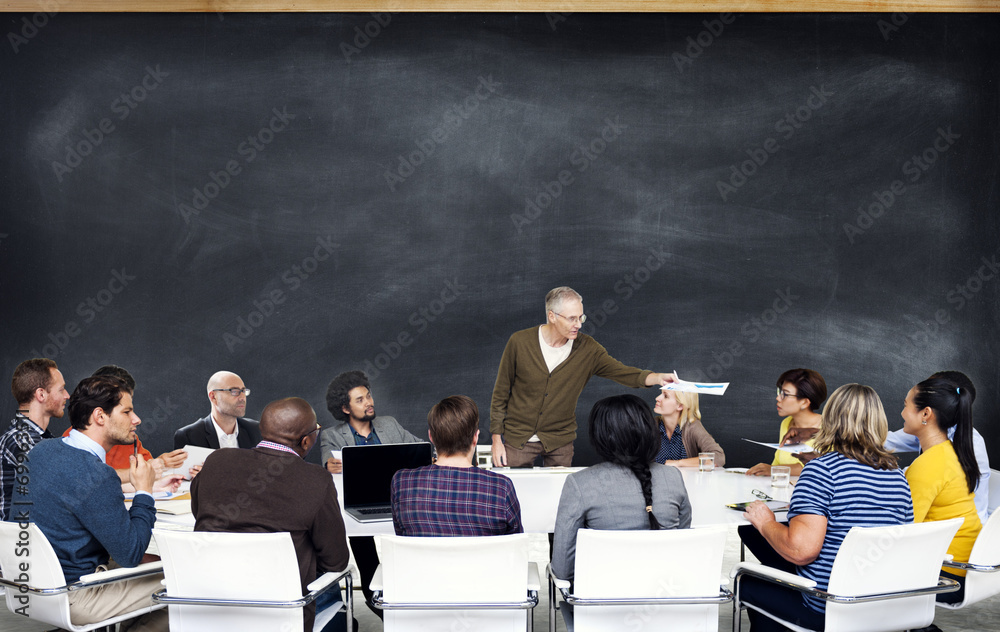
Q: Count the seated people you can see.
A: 13